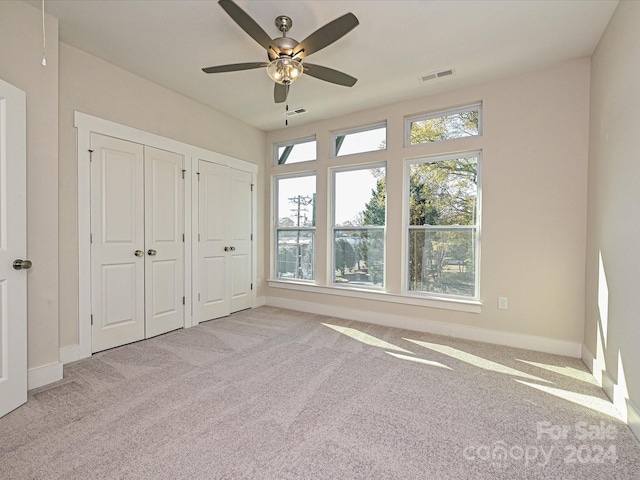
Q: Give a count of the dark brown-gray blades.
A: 5